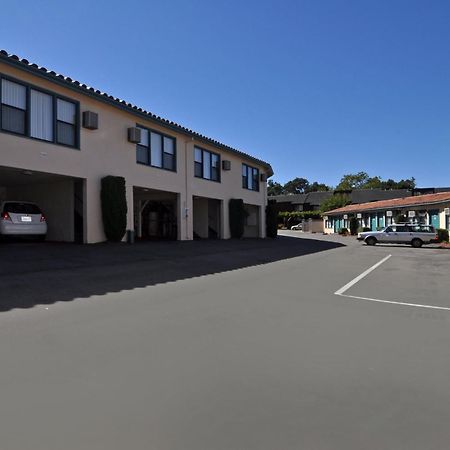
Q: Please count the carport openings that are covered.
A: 4